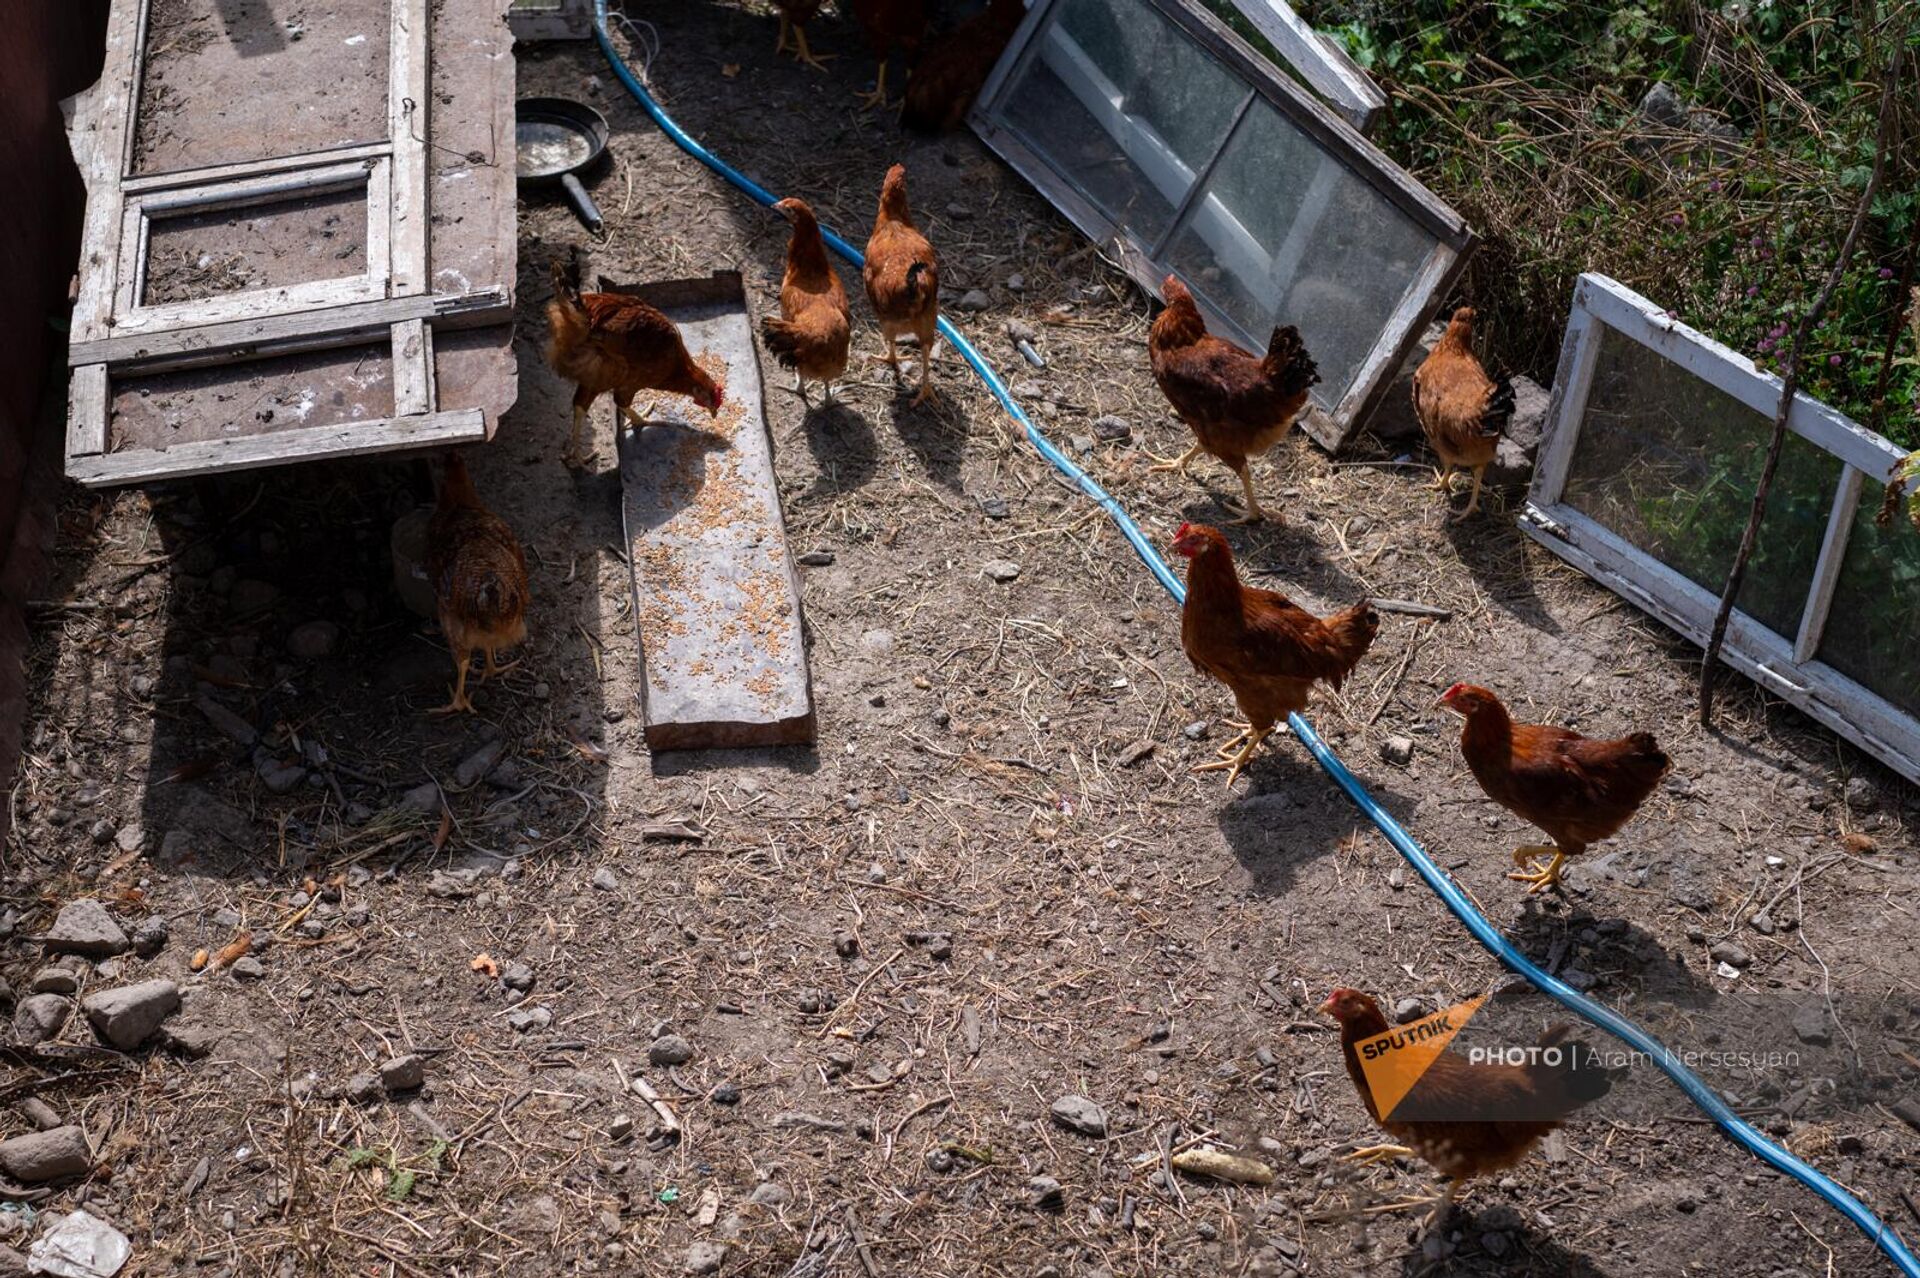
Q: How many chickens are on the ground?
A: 12